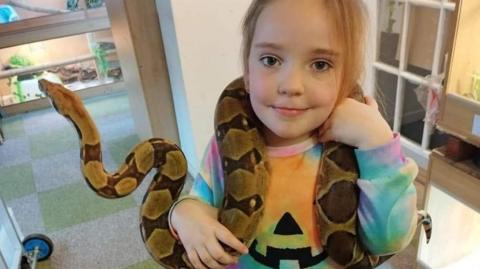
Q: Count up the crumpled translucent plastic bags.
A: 1